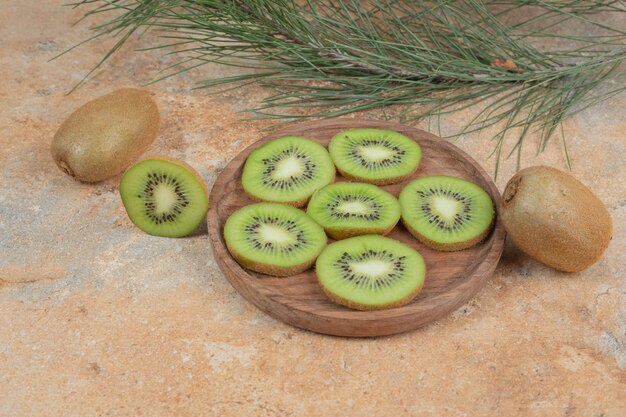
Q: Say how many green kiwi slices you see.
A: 7